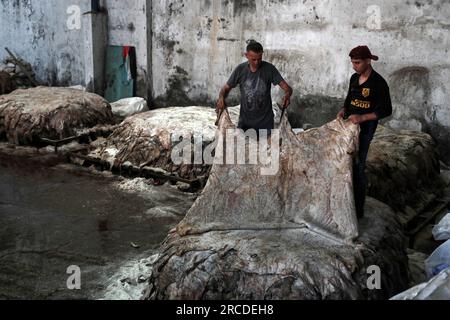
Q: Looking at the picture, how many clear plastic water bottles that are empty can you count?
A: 0